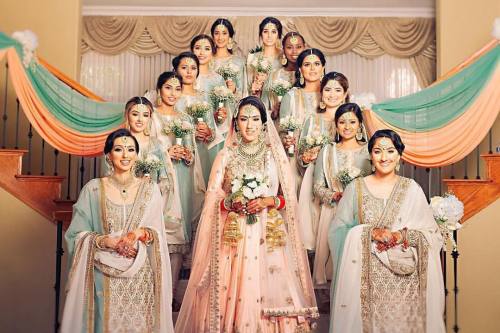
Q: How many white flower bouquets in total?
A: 11